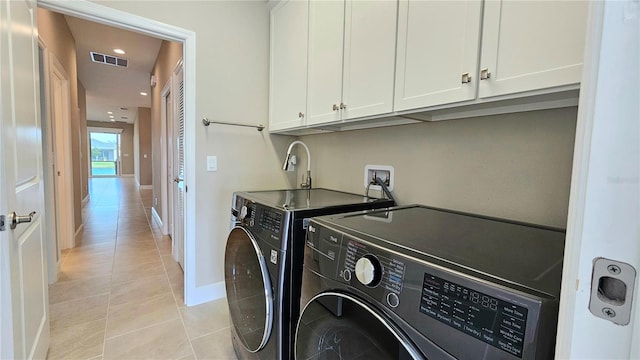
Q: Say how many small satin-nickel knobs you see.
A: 5